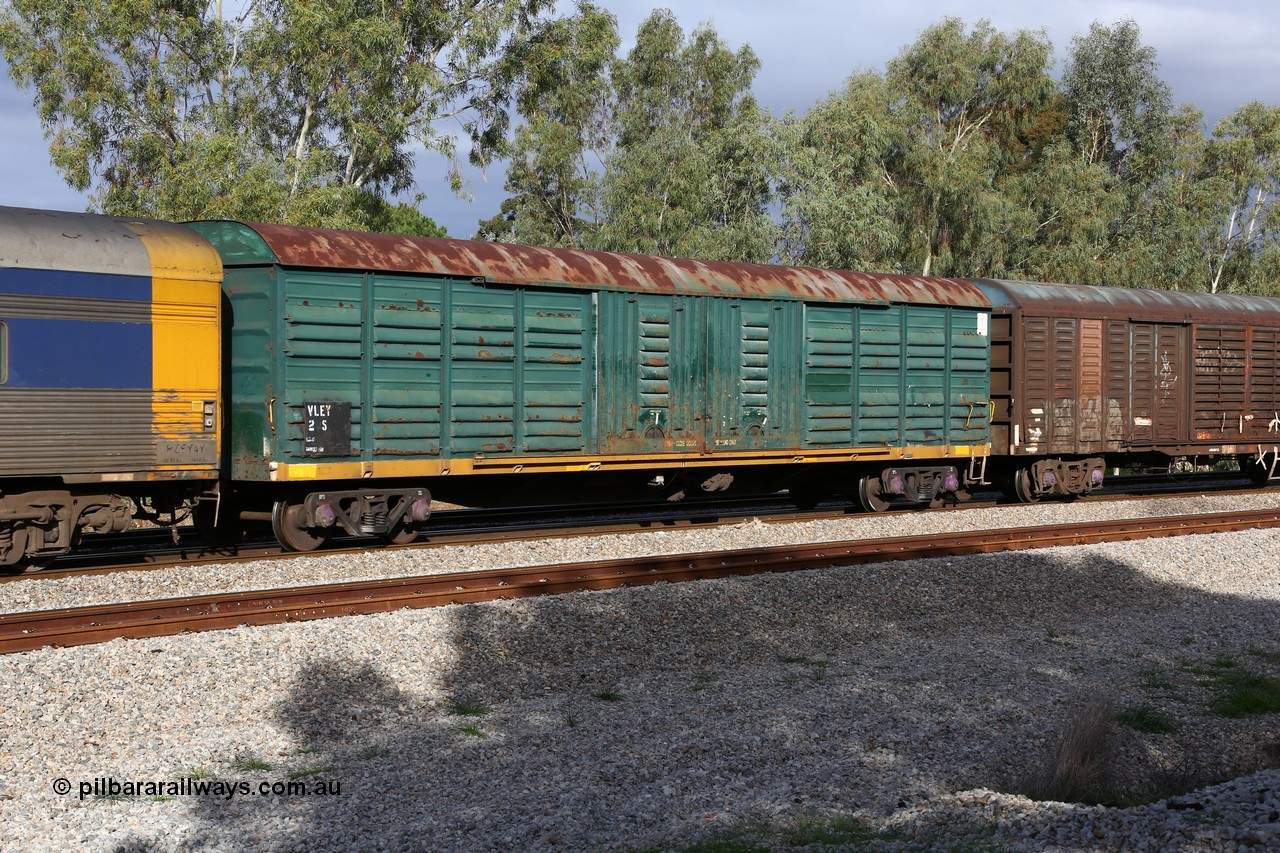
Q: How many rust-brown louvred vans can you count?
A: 1